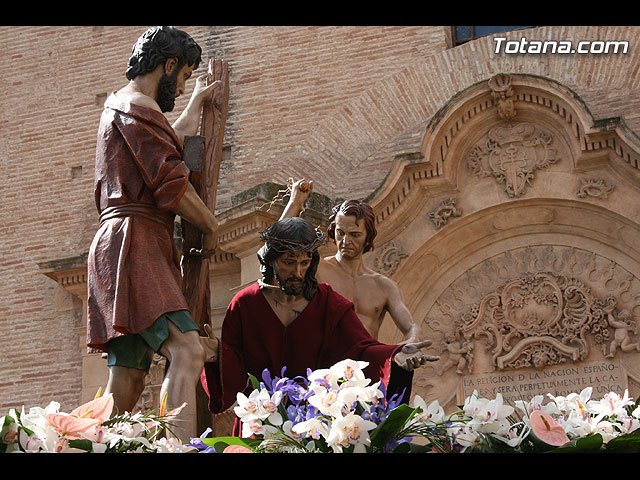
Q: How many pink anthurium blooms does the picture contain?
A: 5